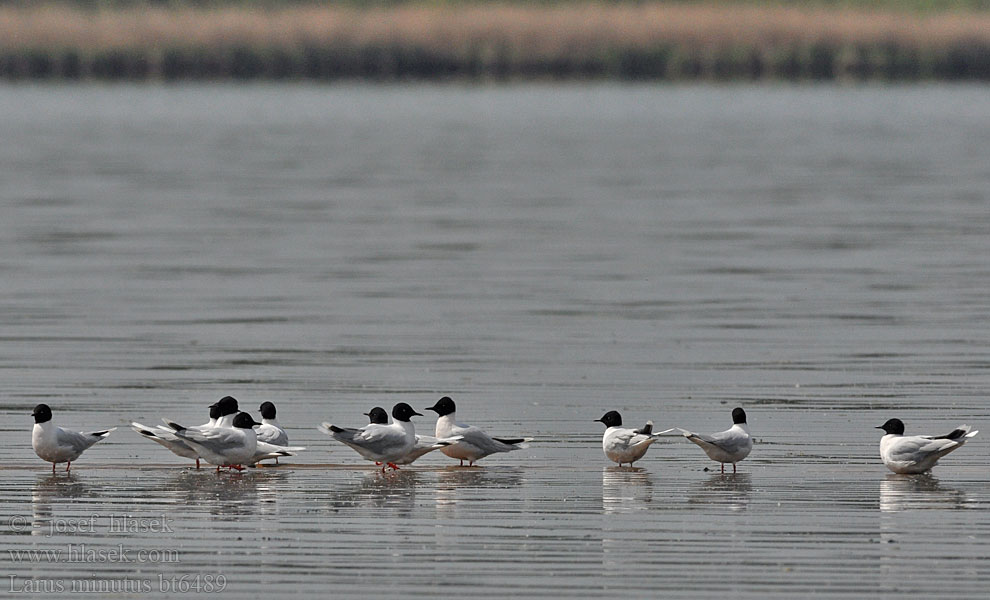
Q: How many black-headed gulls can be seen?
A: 11